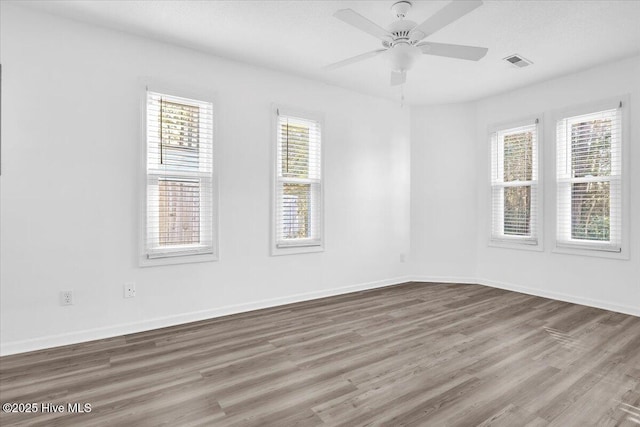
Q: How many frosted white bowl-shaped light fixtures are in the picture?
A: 1